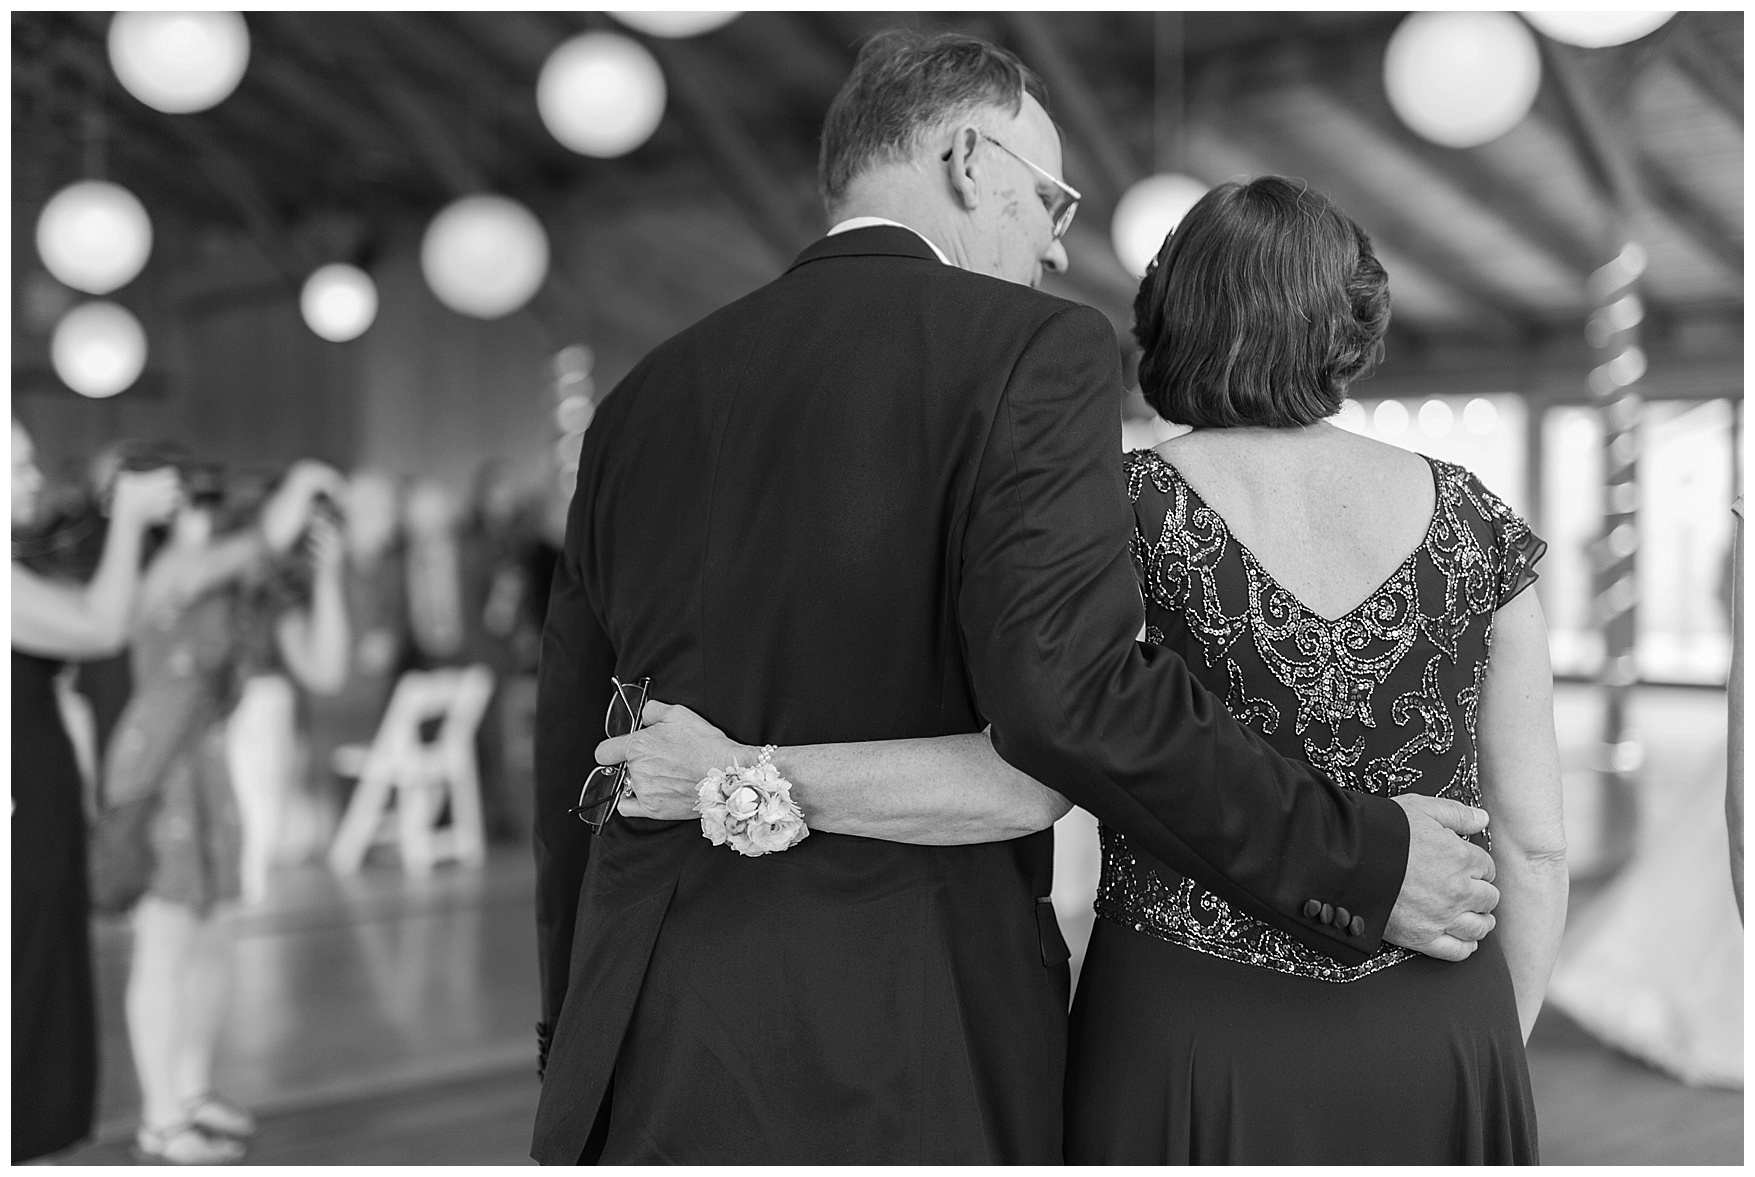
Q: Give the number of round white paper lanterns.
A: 10